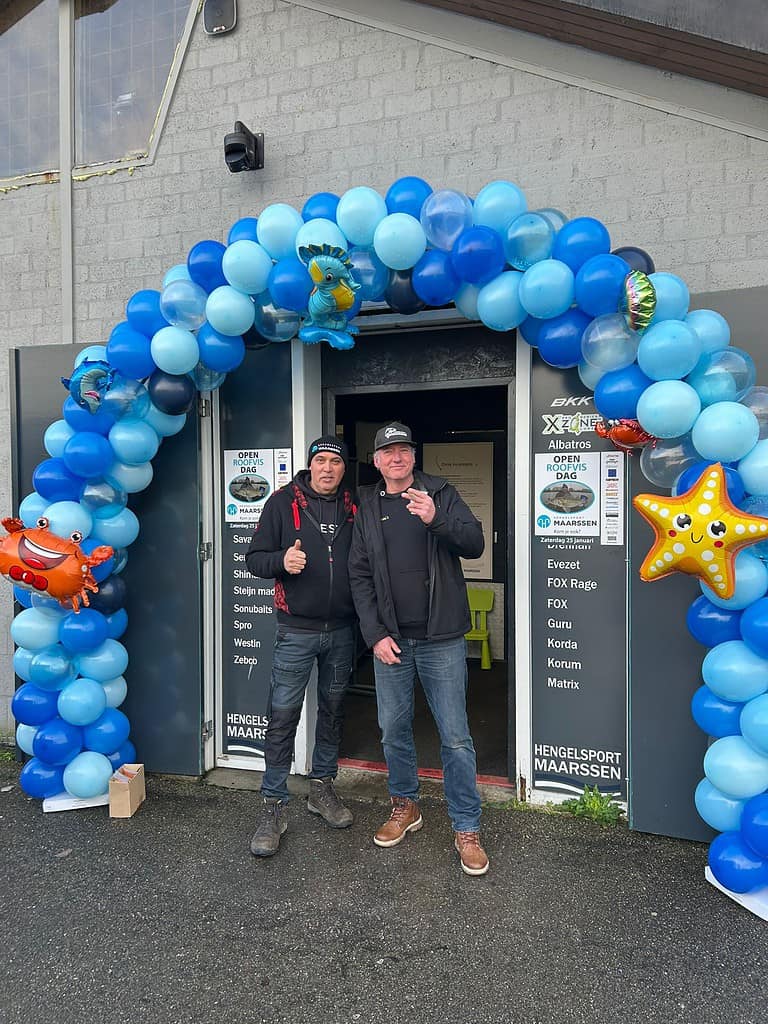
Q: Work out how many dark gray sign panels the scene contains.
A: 2